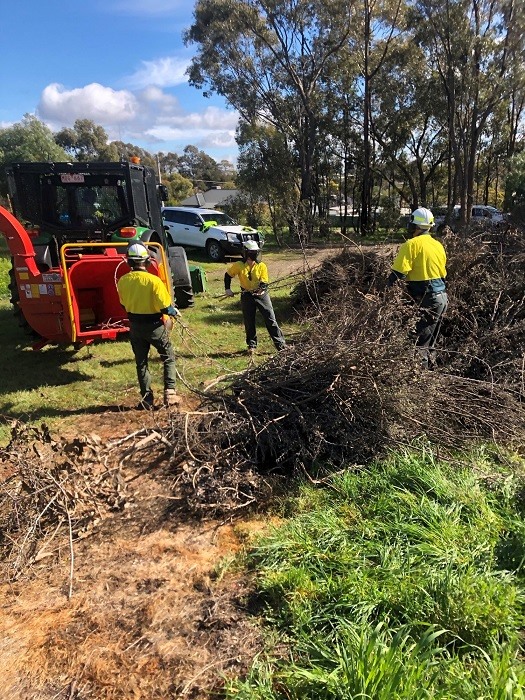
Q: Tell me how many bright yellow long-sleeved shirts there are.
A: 3